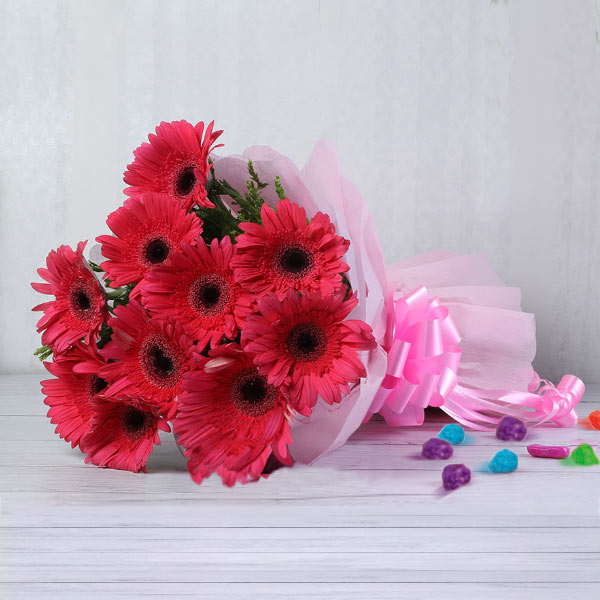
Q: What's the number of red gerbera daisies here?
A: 10